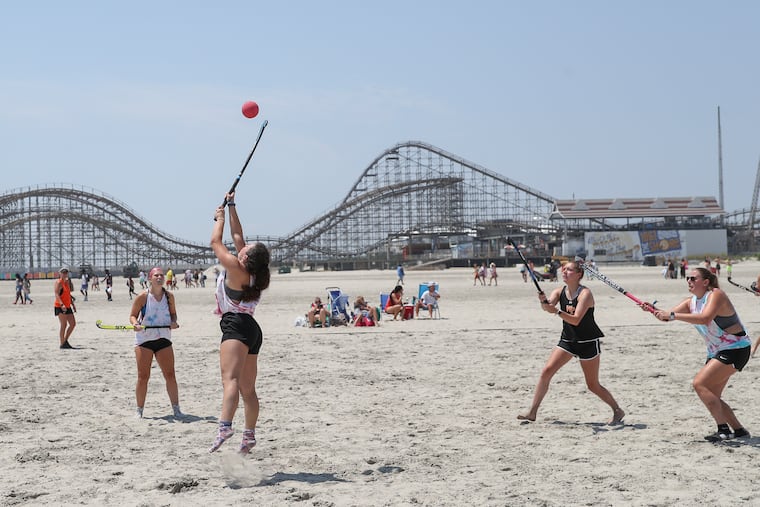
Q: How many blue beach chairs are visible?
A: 3